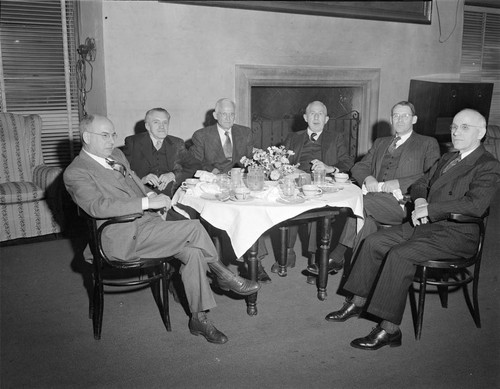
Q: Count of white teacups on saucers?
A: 4